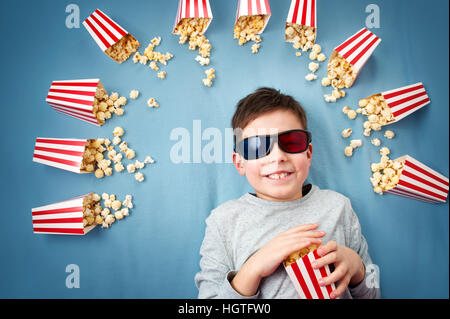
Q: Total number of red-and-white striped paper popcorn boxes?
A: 11